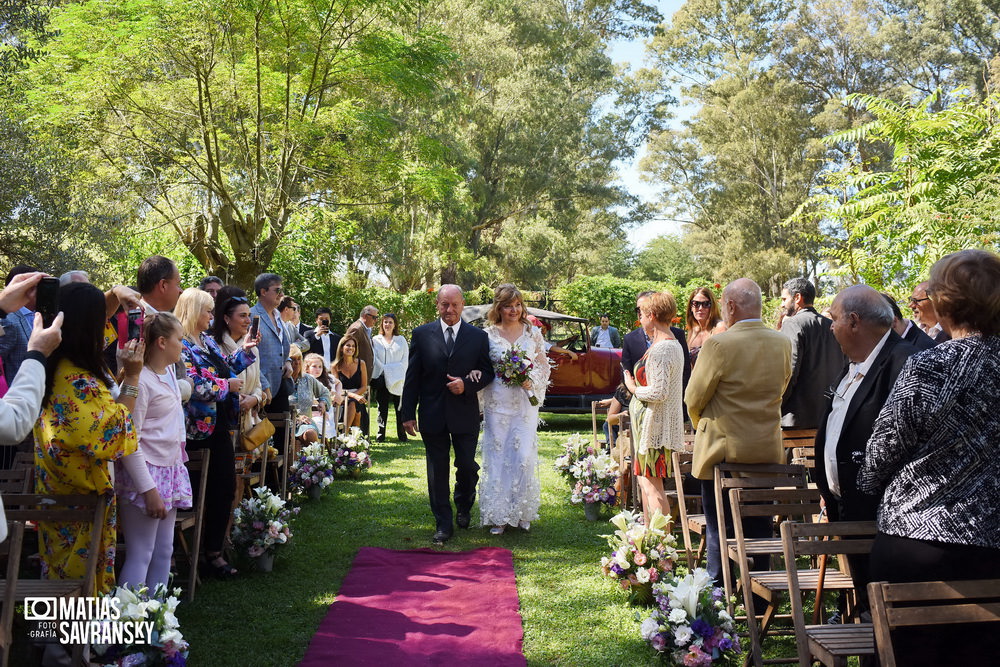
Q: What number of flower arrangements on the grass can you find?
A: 8